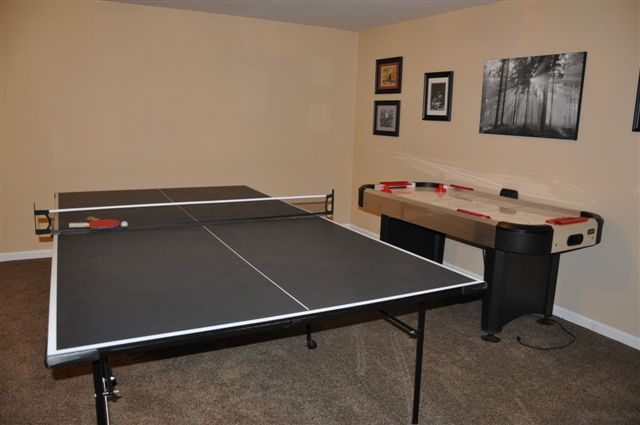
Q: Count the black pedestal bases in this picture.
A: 2